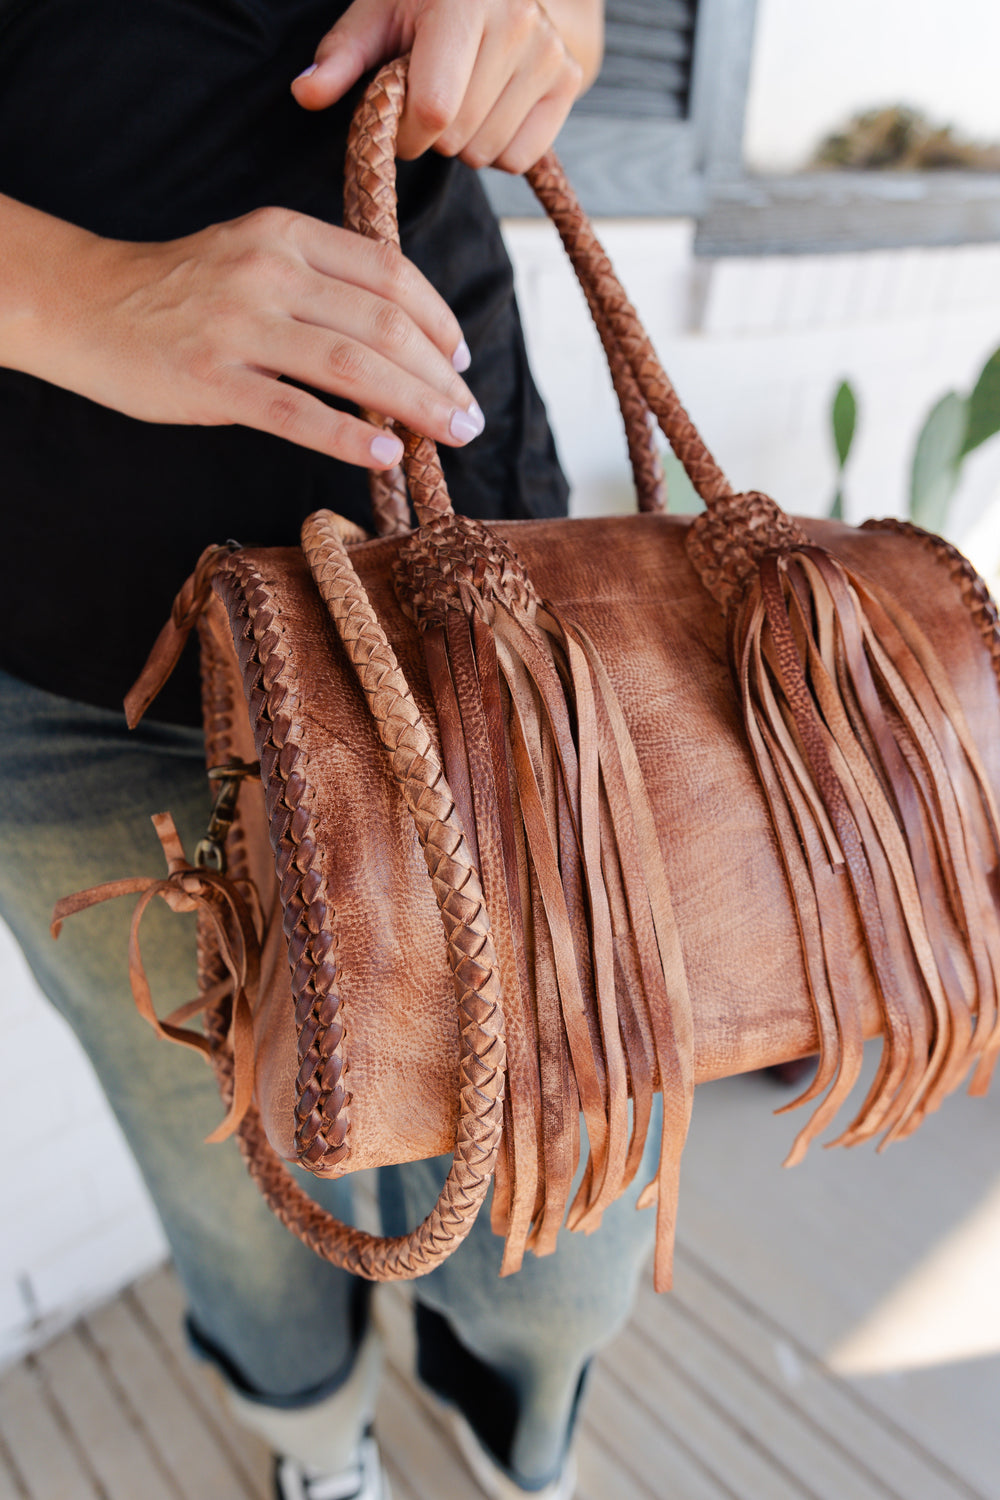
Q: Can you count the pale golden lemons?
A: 0